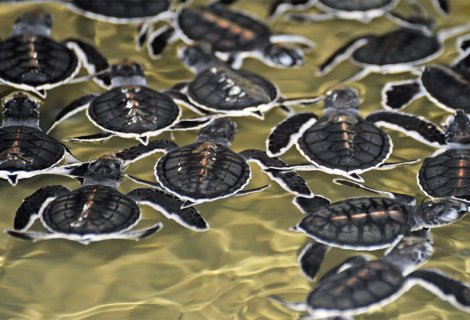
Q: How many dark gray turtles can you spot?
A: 15